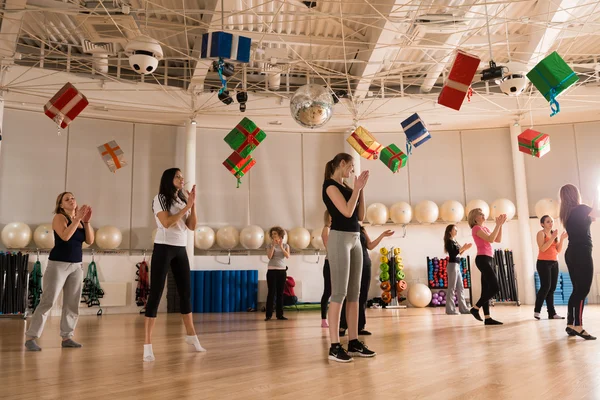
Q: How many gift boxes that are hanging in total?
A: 11